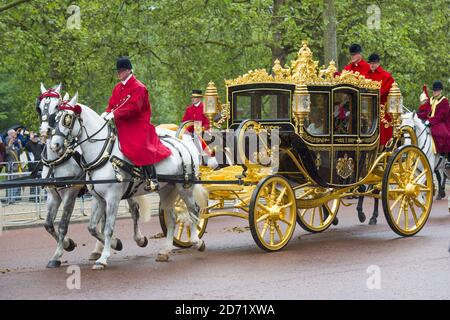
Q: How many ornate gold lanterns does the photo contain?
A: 3